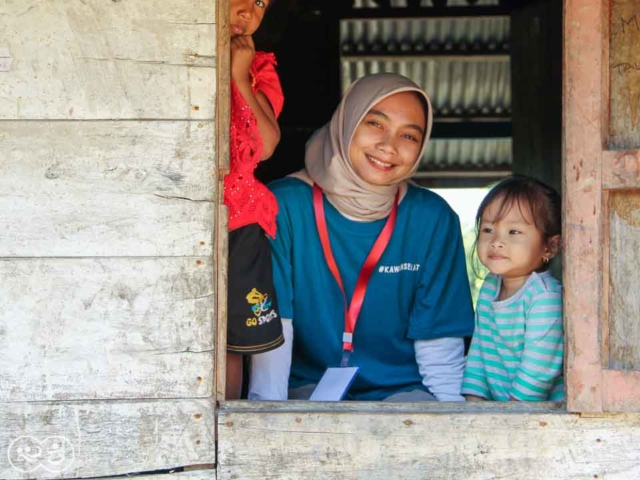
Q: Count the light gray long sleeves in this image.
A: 2